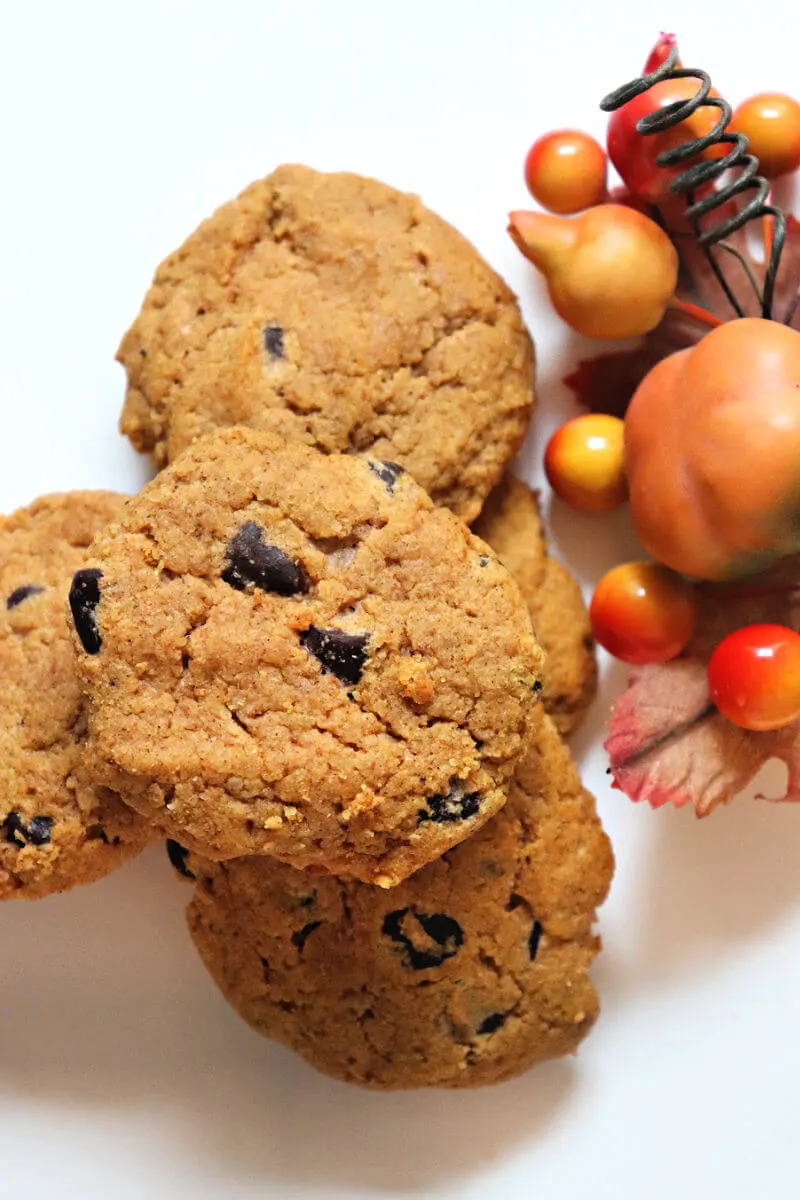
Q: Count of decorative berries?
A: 5